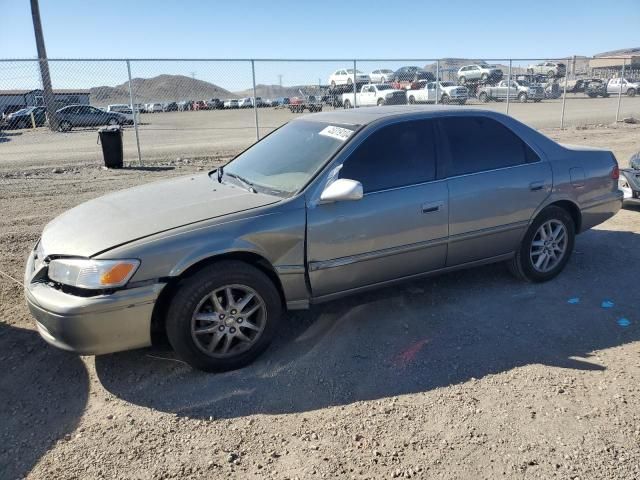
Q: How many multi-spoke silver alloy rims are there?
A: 2